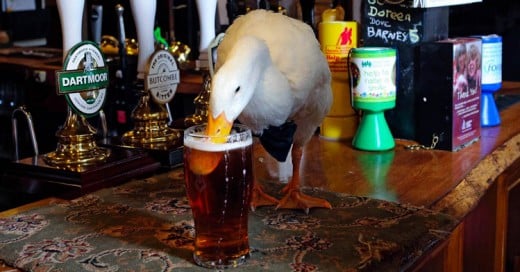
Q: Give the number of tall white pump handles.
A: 3